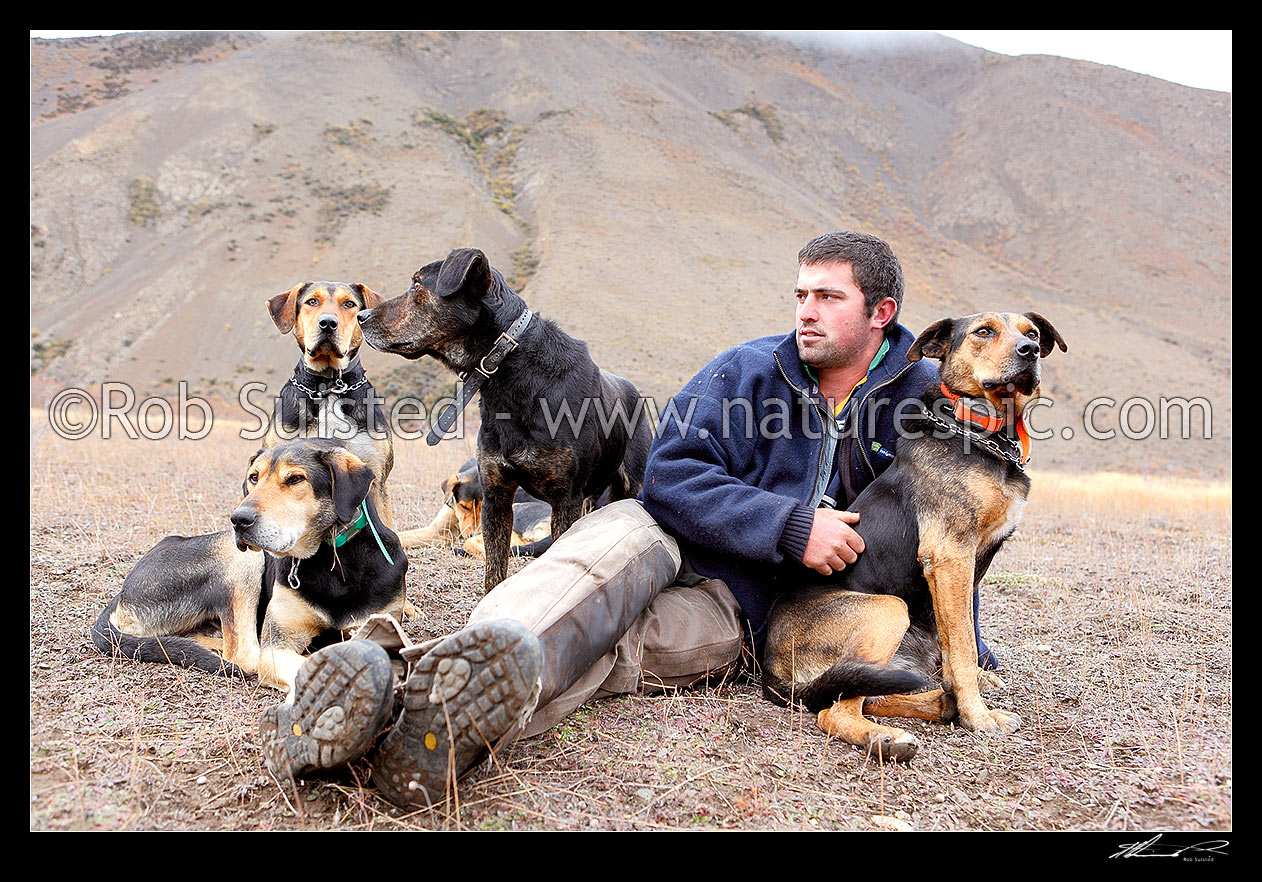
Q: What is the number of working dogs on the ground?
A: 5